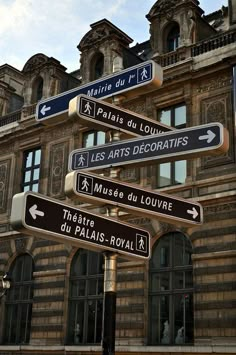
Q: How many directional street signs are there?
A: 5